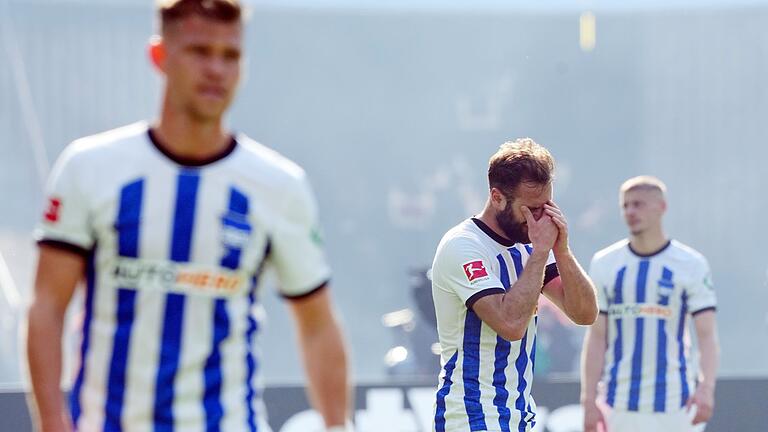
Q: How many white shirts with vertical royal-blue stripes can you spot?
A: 3